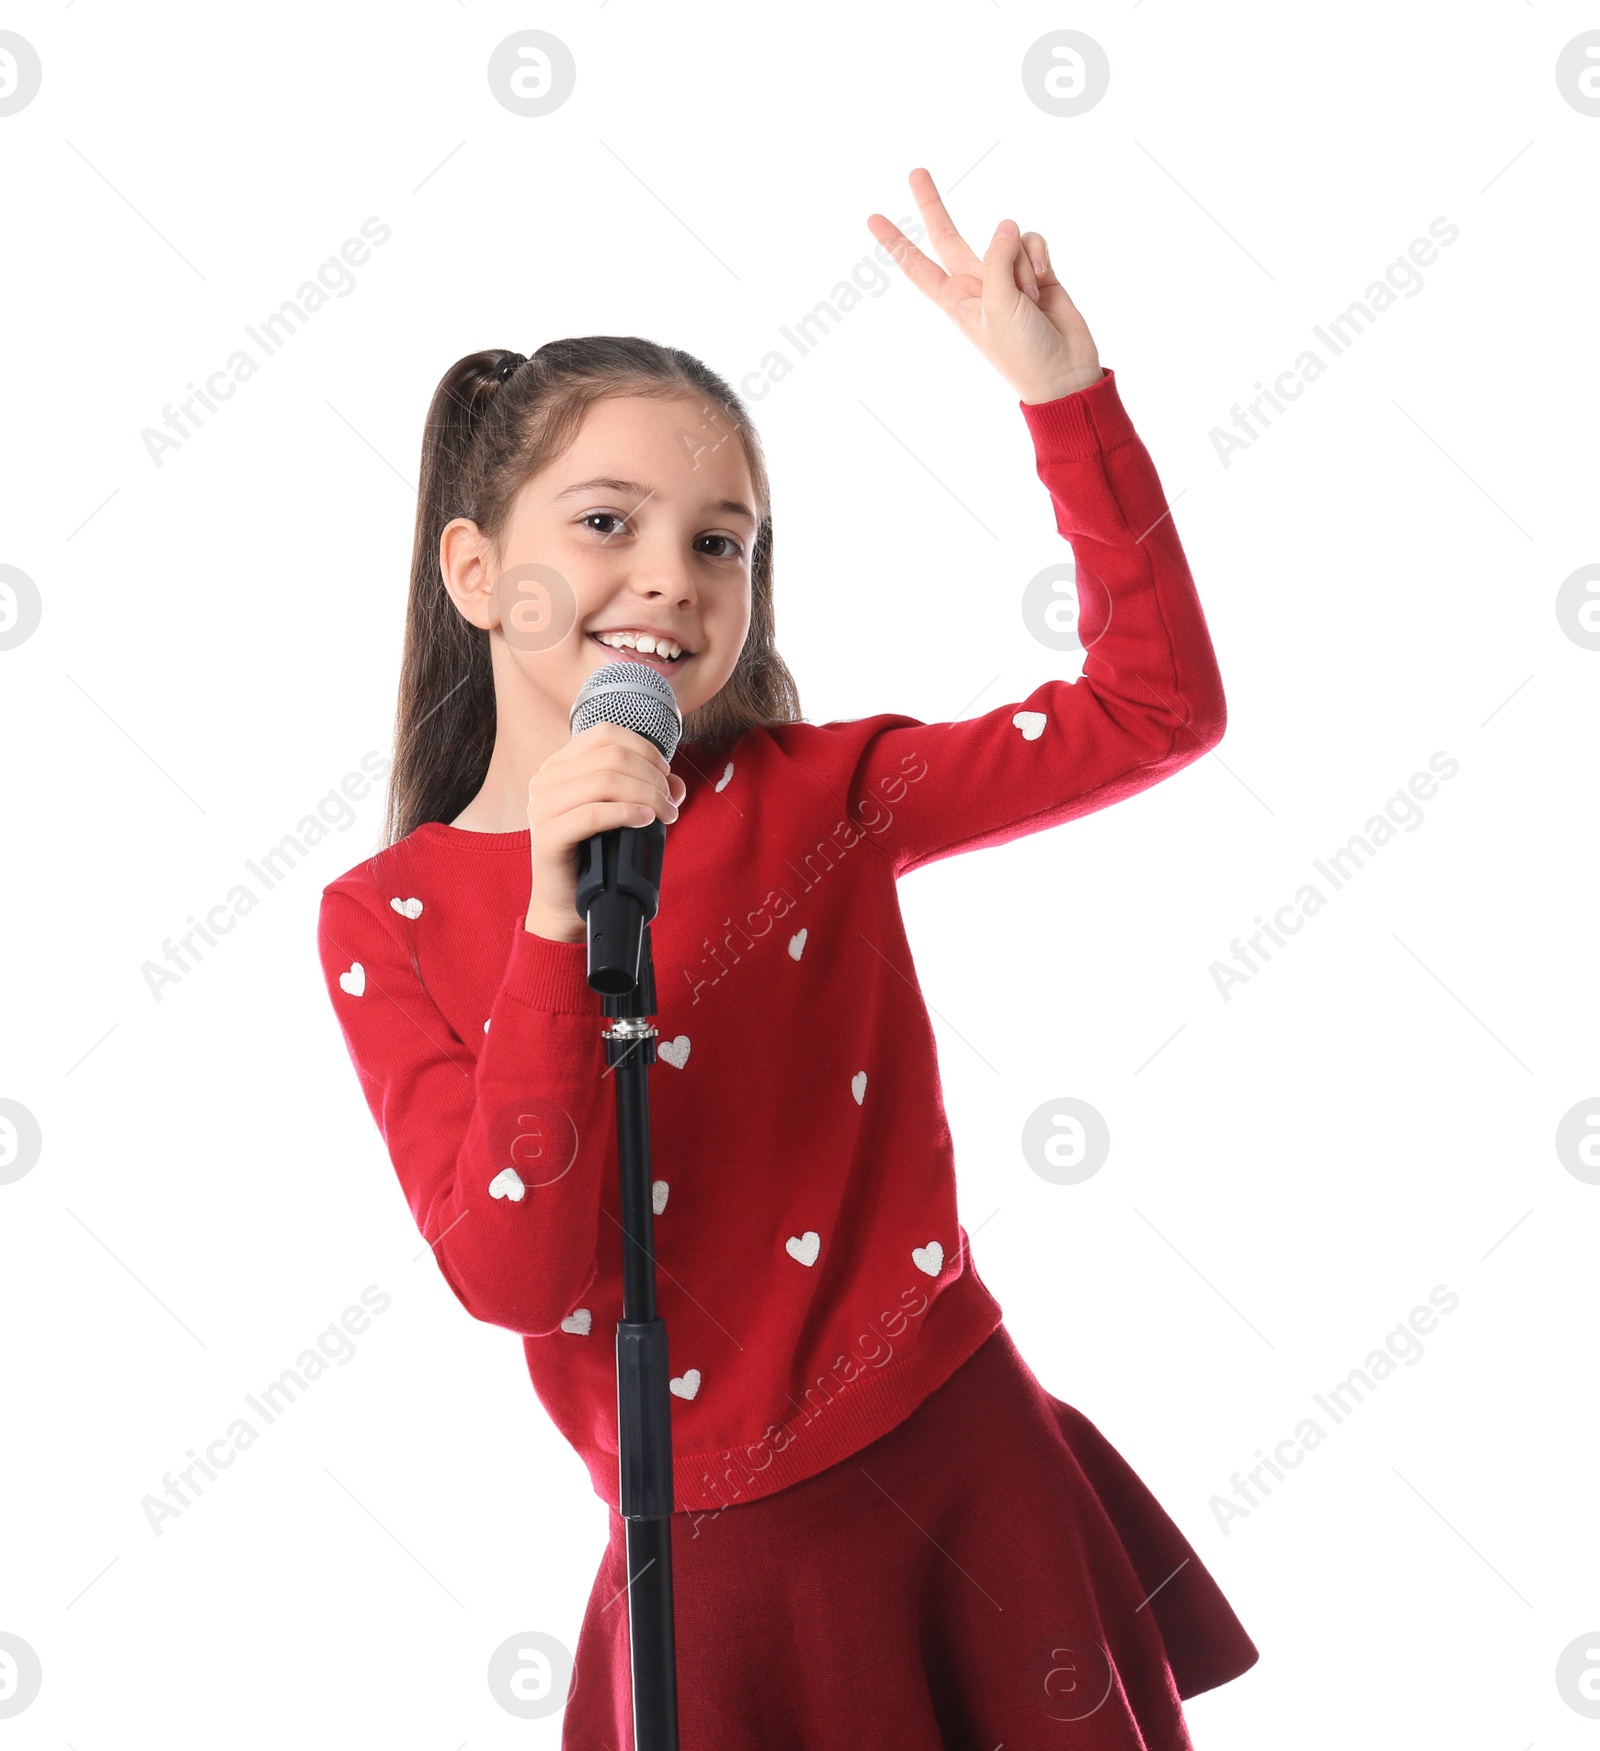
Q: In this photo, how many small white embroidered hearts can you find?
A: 14